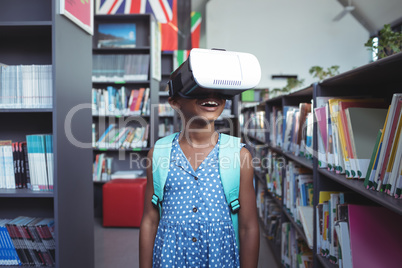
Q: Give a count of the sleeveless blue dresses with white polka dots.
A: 1